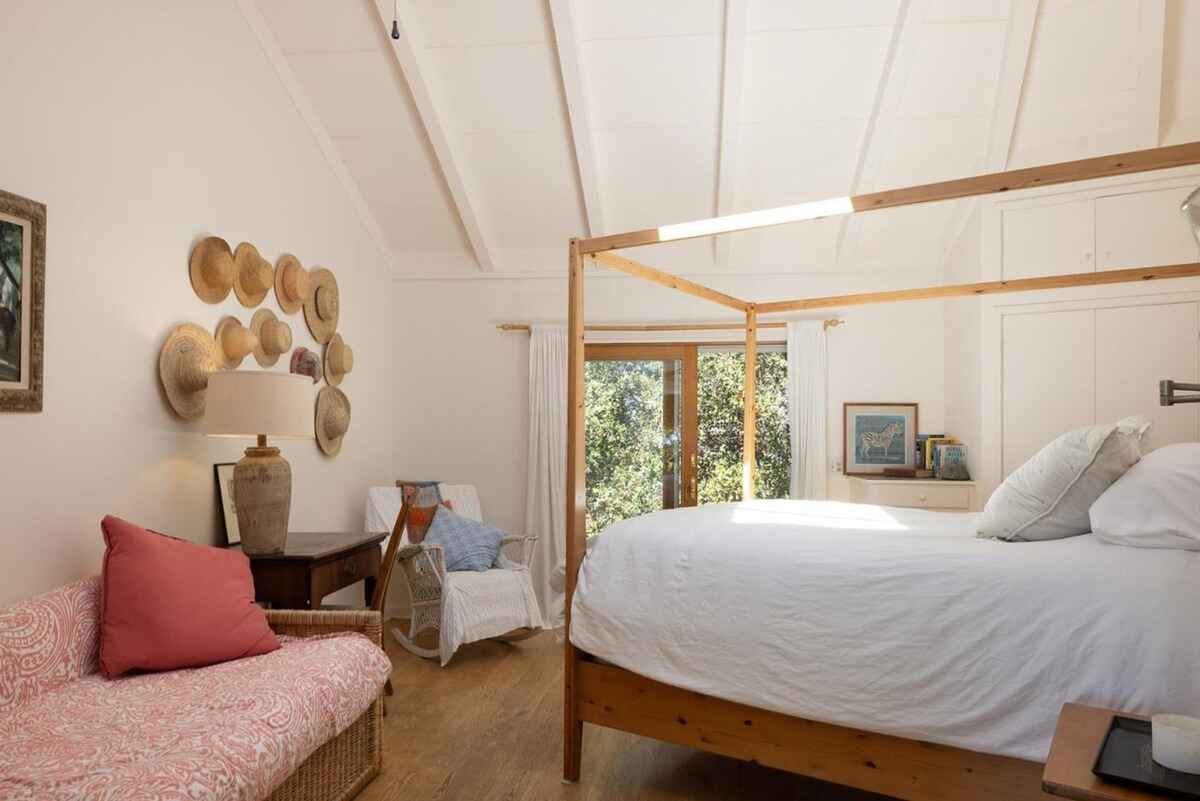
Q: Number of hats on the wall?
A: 10